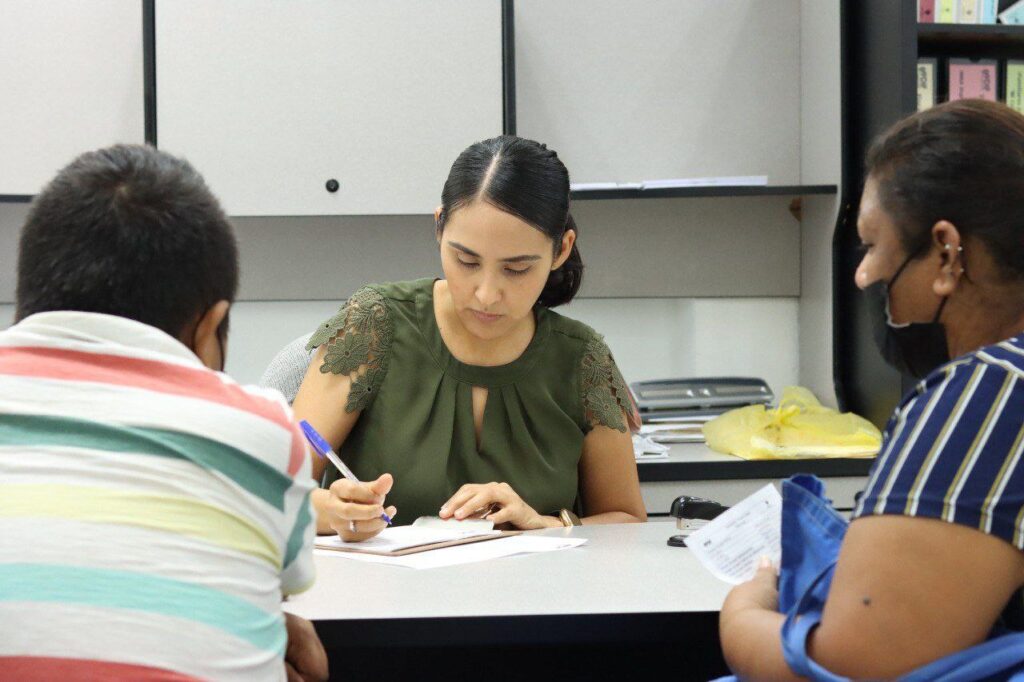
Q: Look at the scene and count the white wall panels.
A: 3